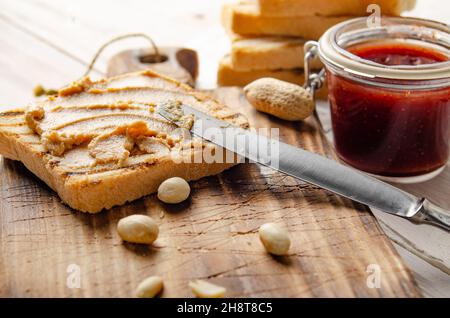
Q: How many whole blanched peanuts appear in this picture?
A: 4